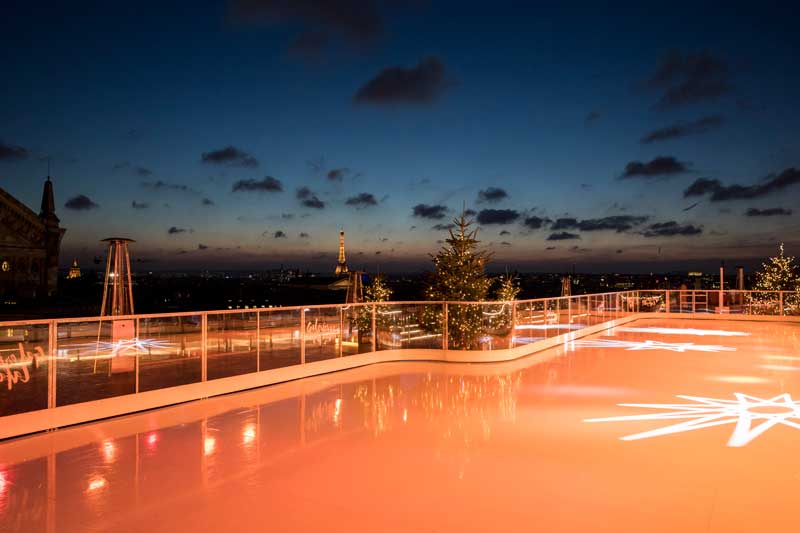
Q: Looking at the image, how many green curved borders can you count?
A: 0